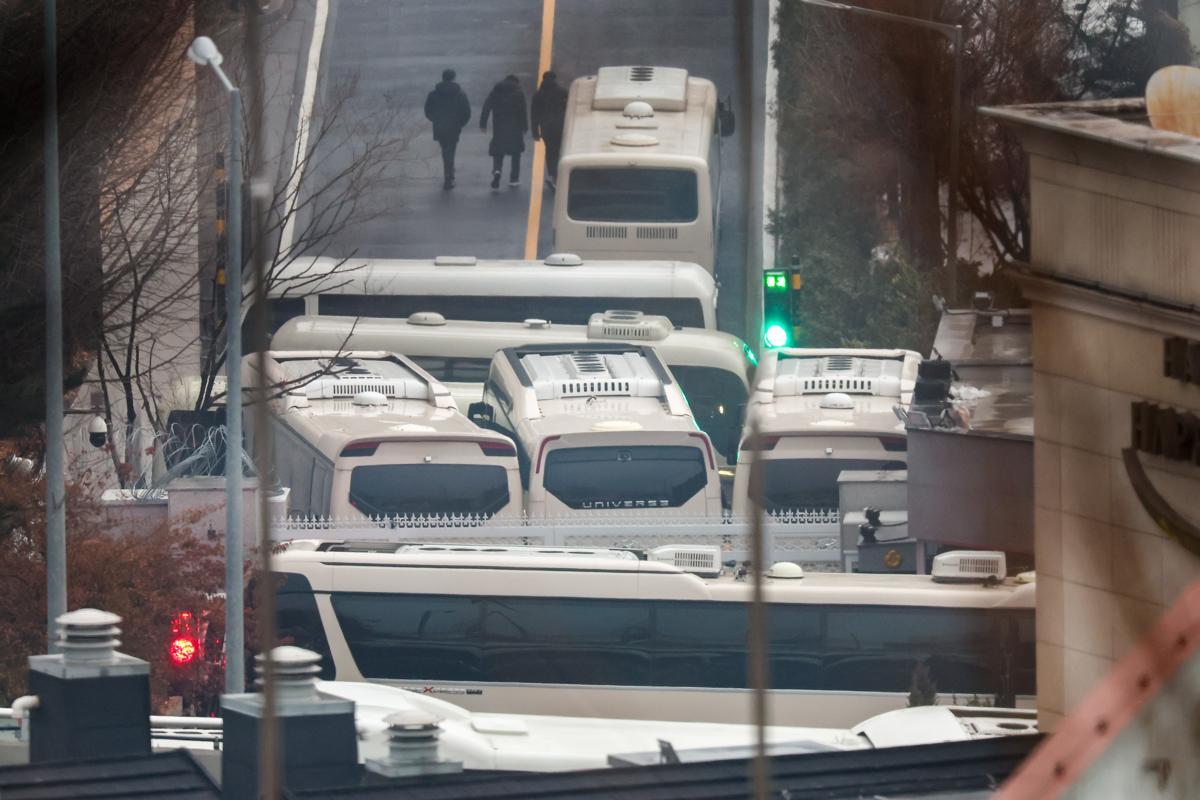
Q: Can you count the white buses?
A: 8